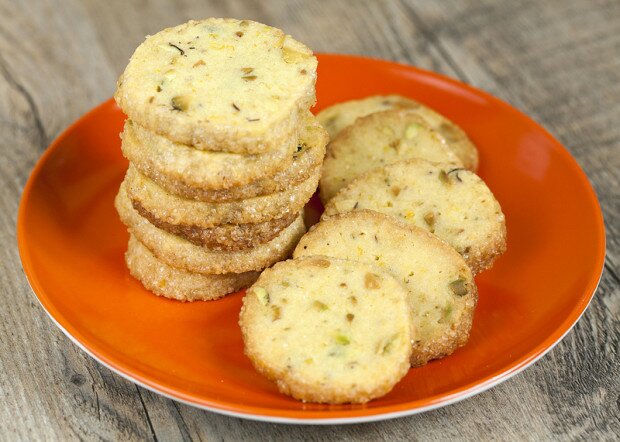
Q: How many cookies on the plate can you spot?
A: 12